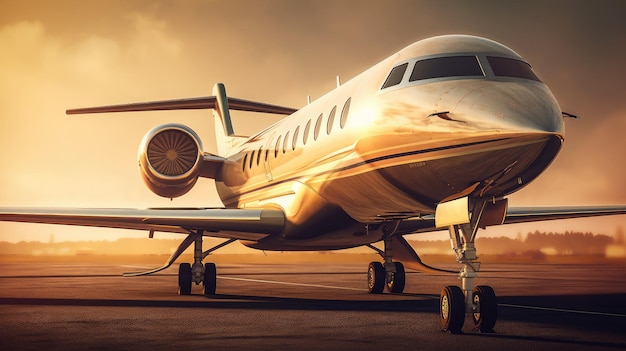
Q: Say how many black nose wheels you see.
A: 2